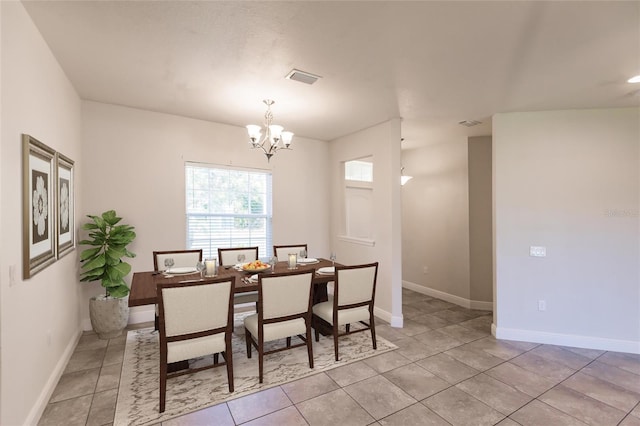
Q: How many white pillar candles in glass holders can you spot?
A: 2